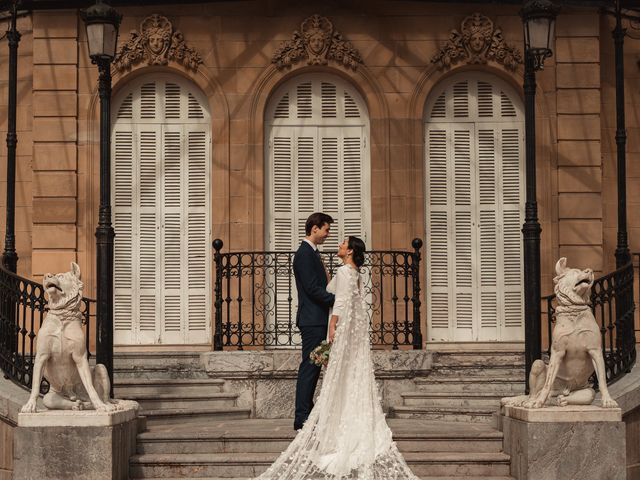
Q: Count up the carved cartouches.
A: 3